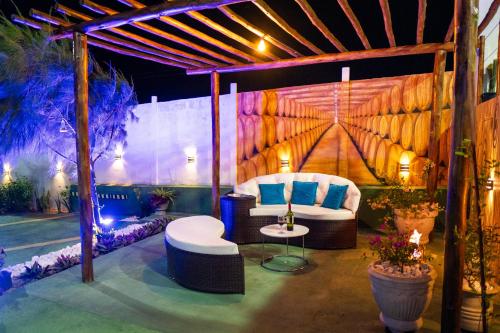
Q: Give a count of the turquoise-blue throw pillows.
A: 3